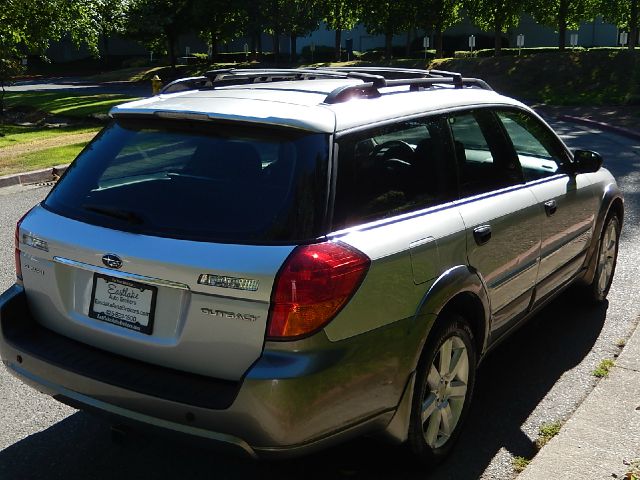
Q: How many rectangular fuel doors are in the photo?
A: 1